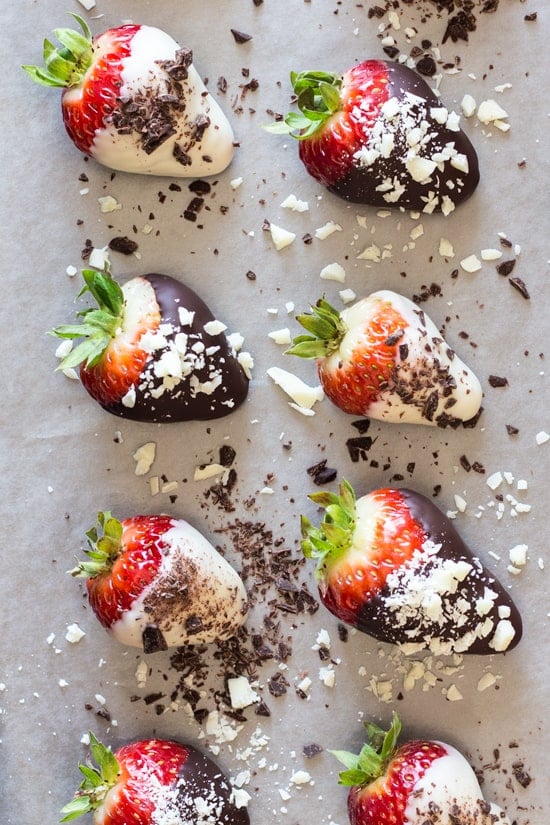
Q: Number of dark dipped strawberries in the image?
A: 4